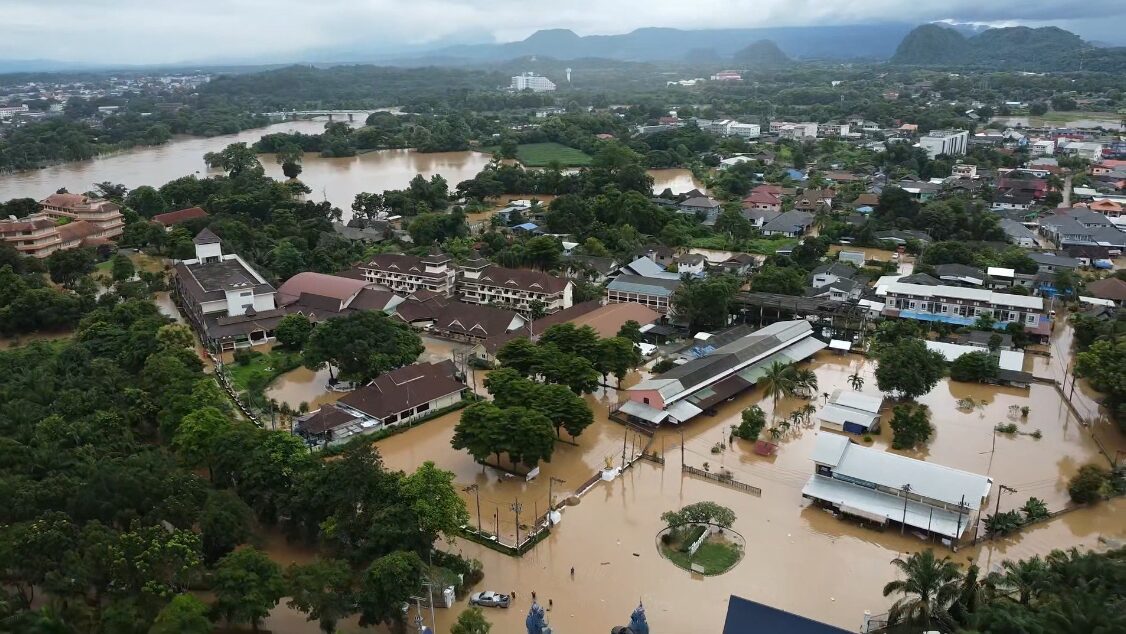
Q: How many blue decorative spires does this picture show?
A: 2